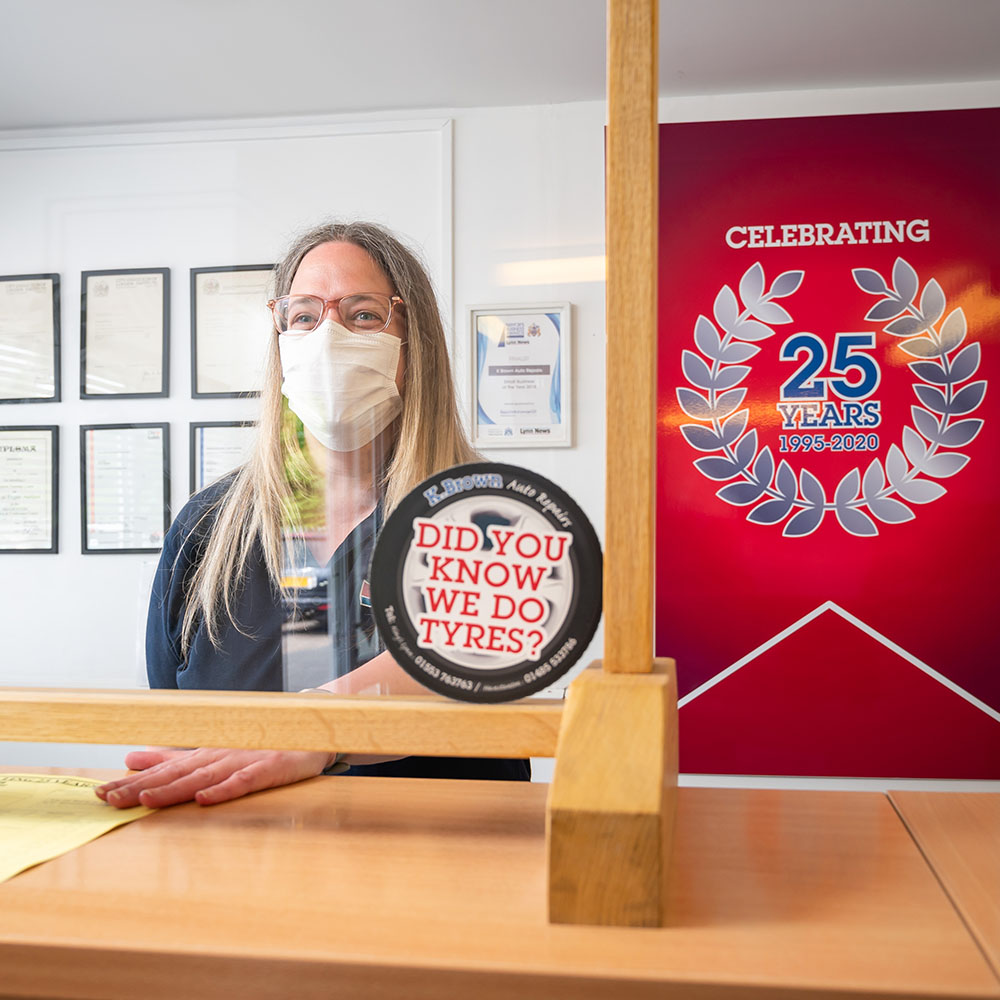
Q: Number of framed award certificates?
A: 7